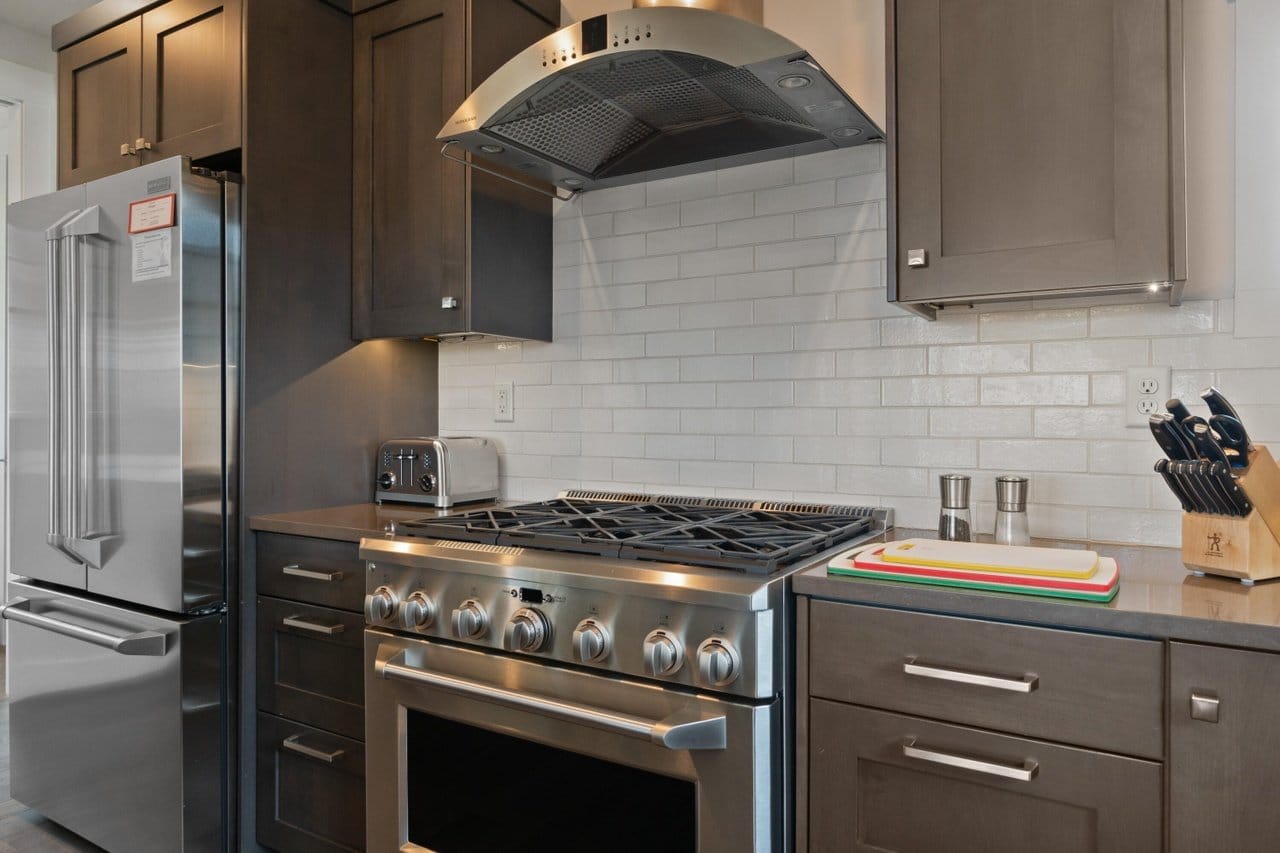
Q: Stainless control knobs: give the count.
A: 7